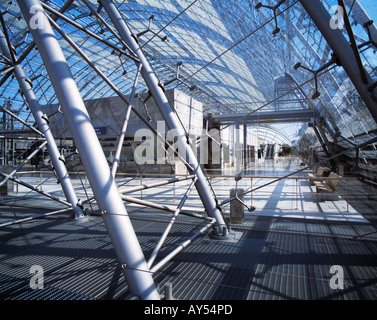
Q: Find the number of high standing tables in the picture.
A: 0